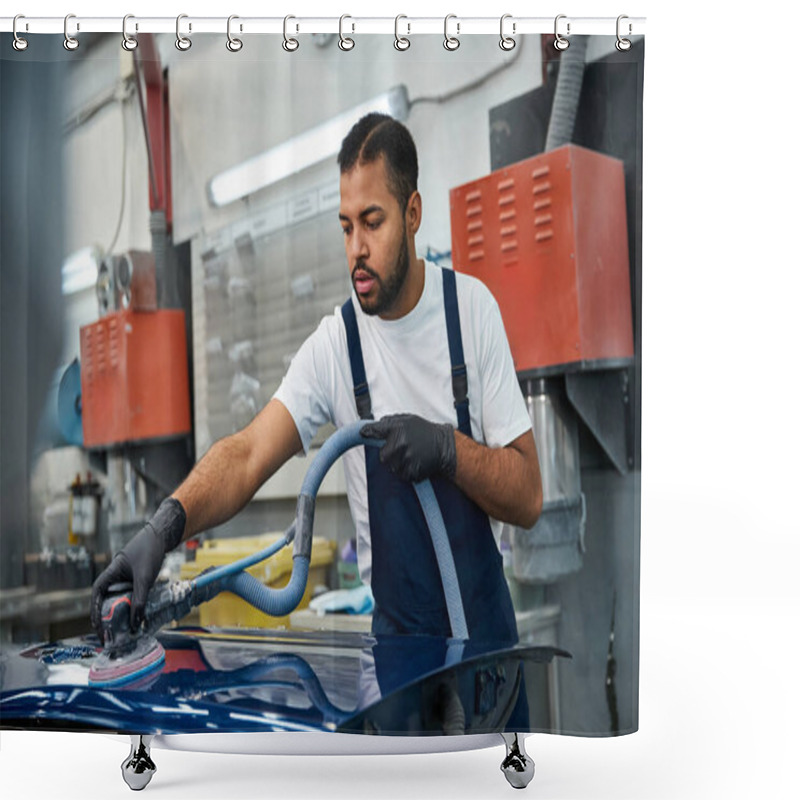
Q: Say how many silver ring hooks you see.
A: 12